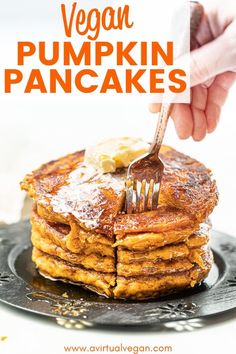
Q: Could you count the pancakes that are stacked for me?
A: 4